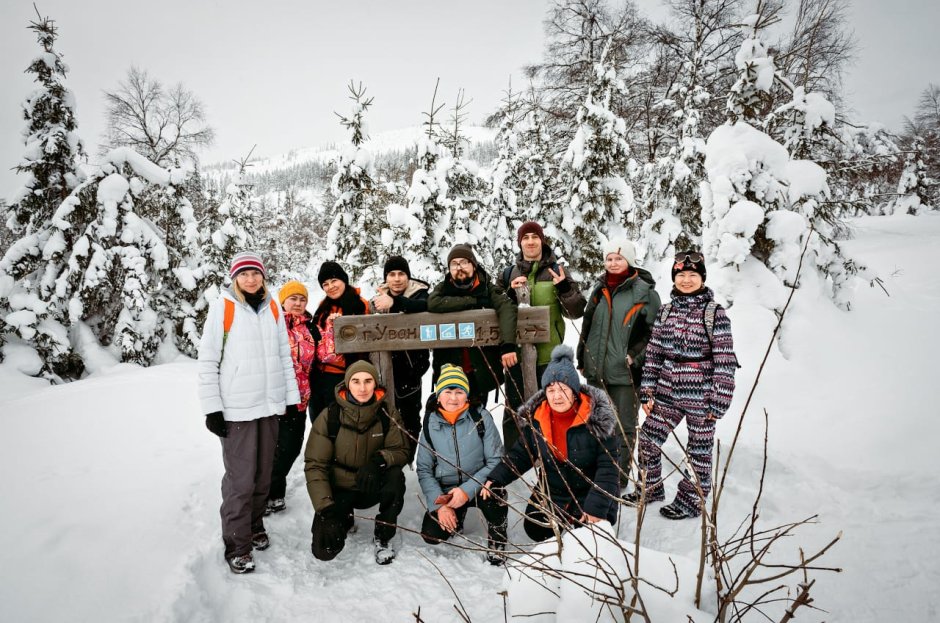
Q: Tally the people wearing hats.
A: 11